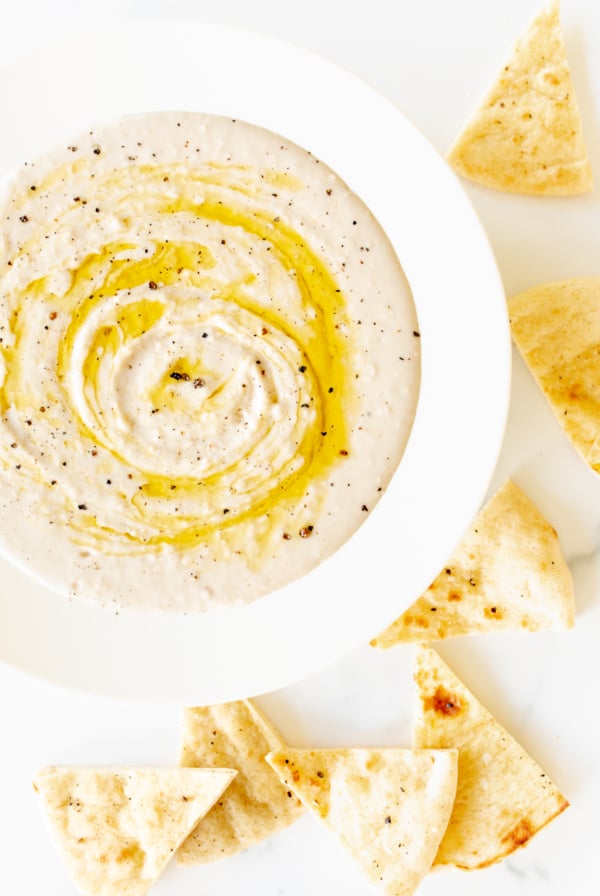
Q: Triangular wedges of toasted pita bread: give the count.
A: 7